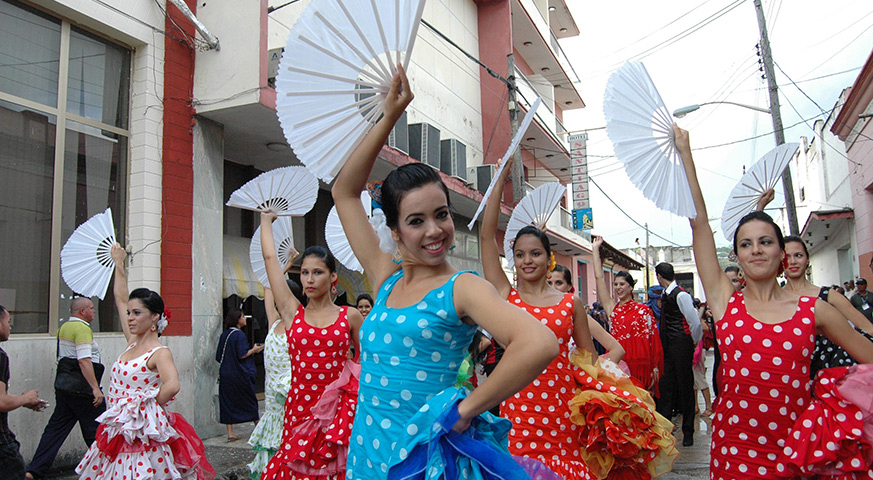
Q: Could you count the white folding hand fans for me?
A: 9